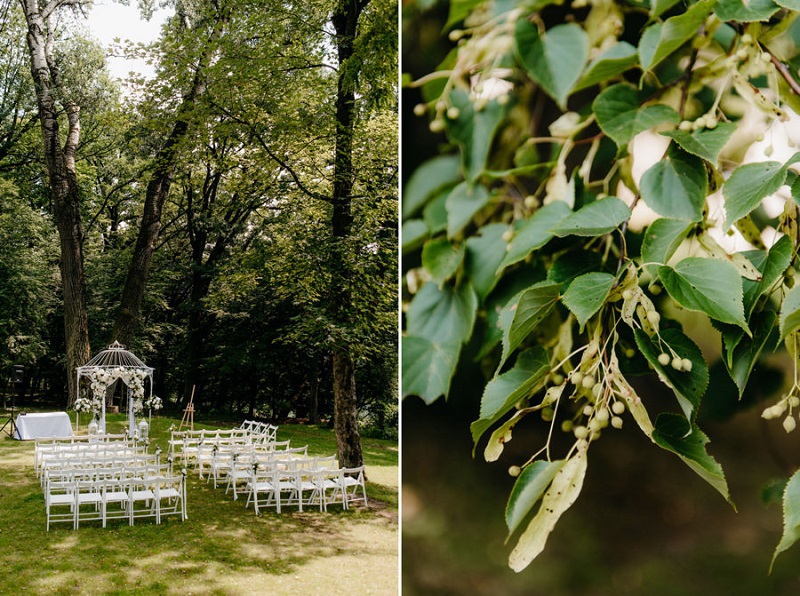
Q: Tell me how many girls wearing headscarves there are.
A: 0